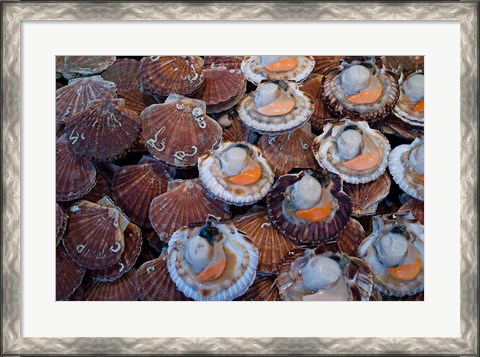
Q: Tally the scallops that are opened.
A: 11